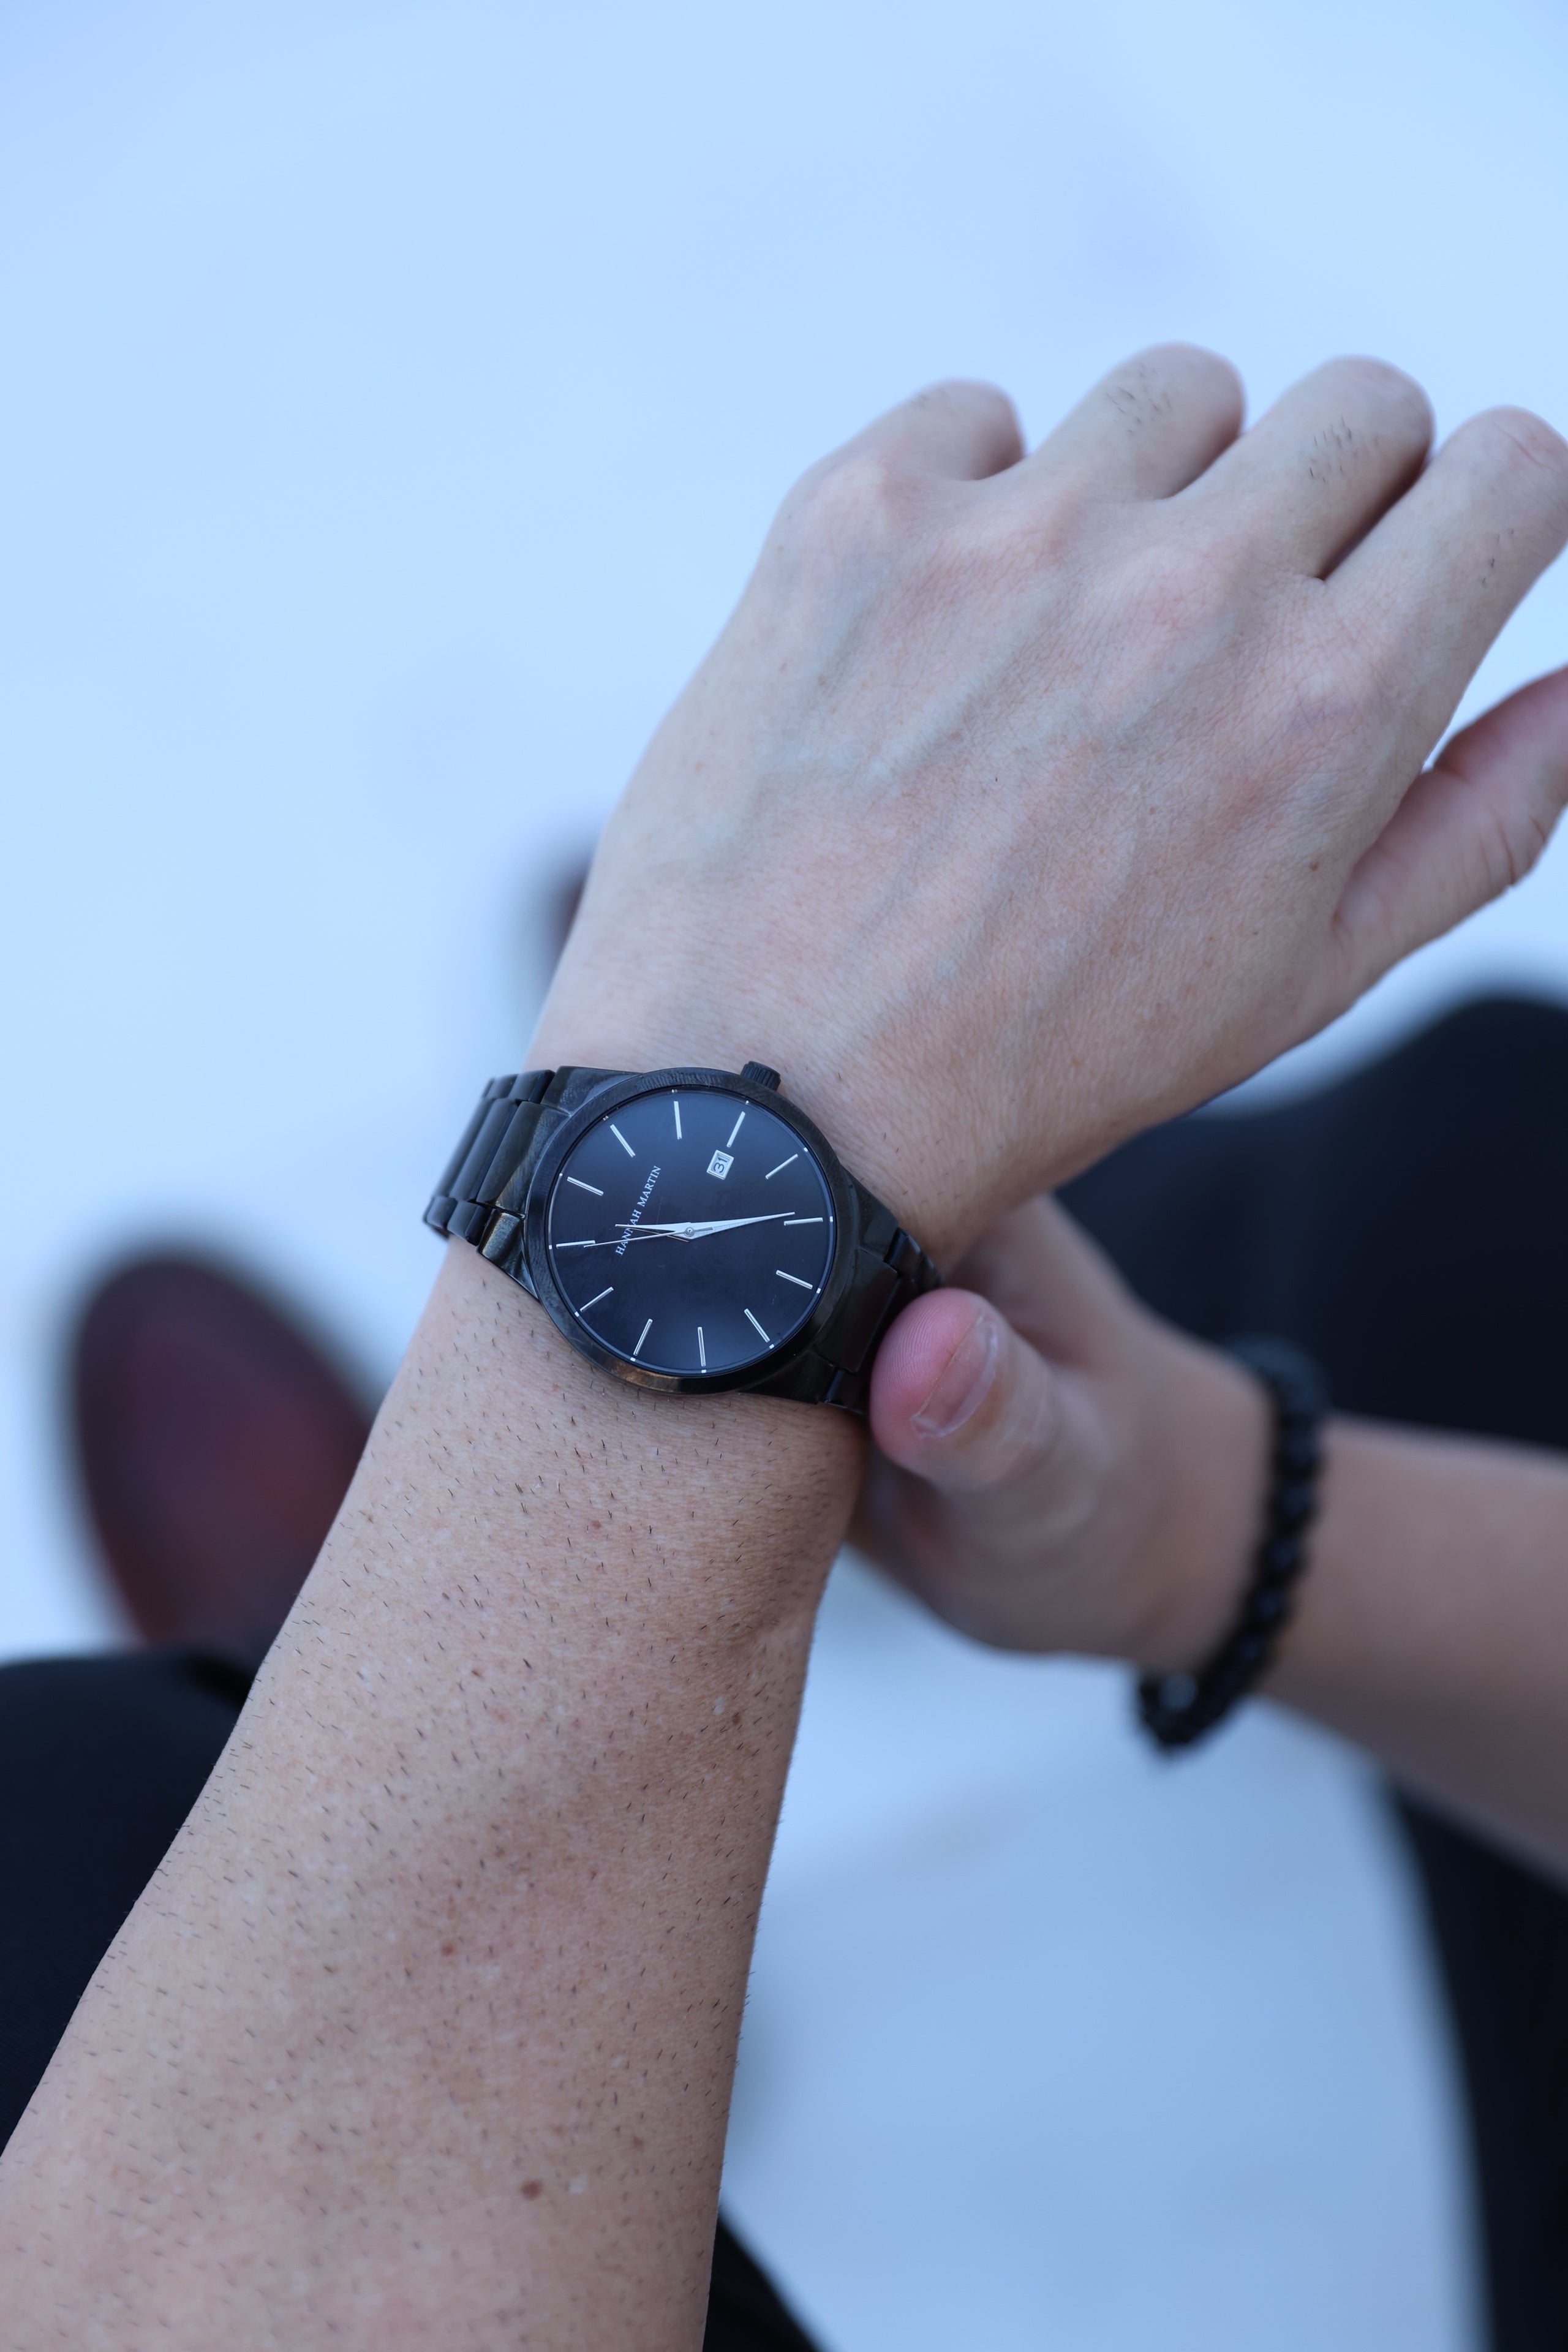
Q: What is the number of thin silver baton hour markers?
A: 12